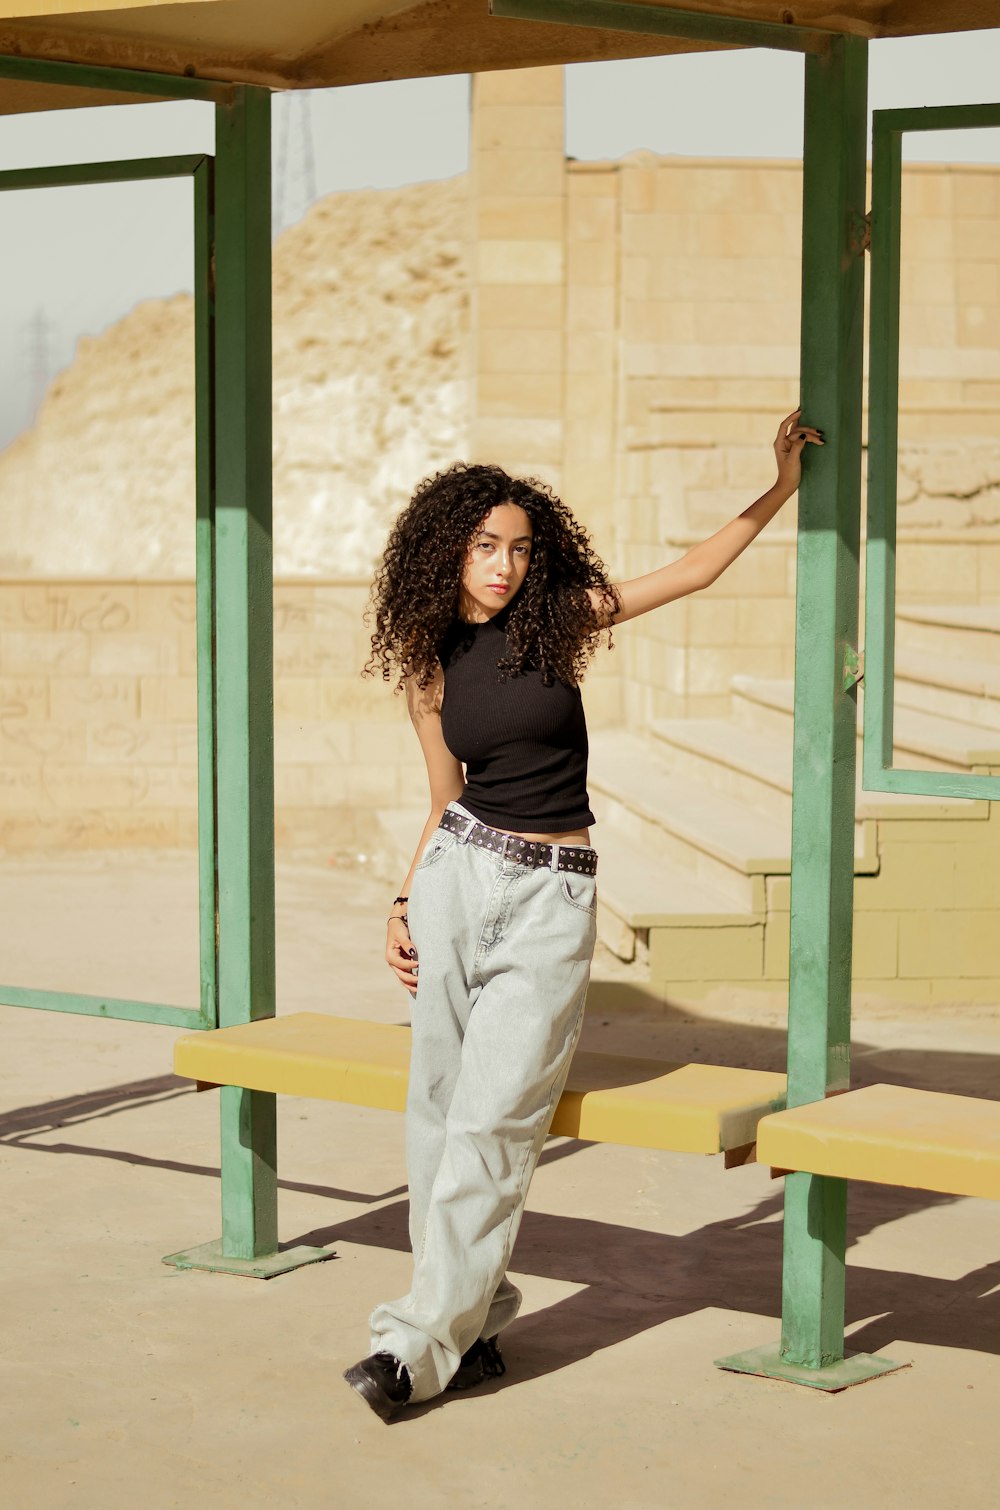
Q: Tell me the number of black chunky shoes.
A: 2